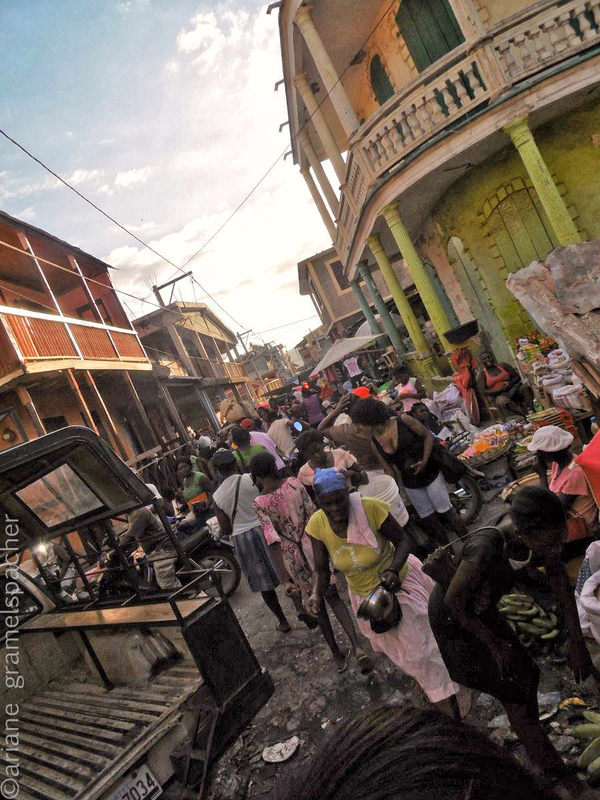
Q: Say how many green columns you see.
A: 5